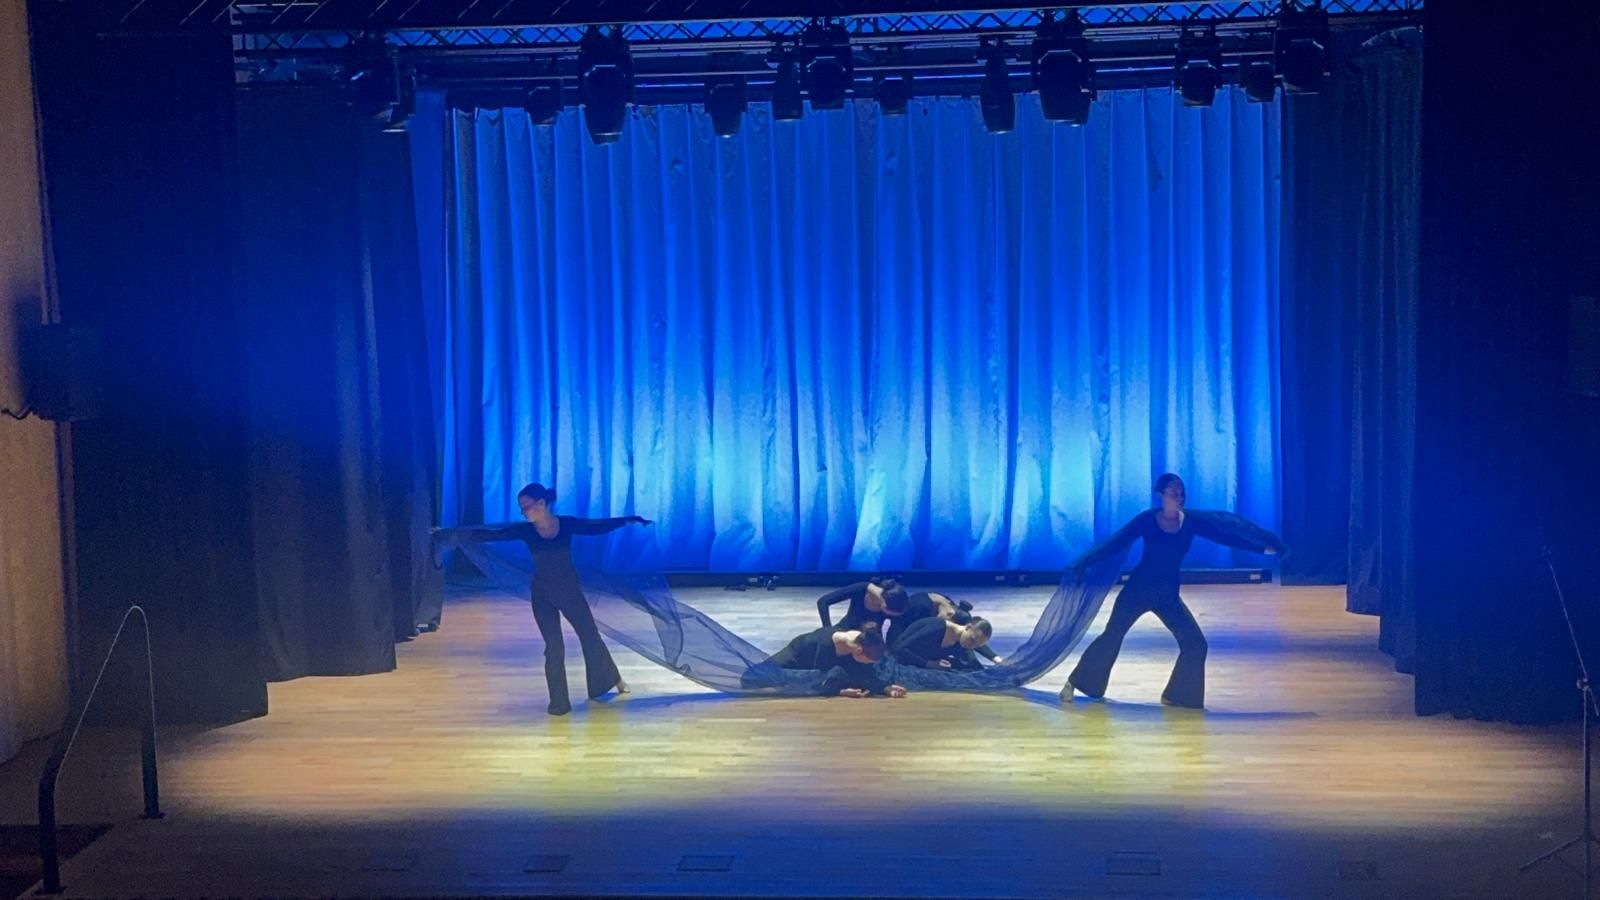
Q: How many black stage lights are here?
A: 13